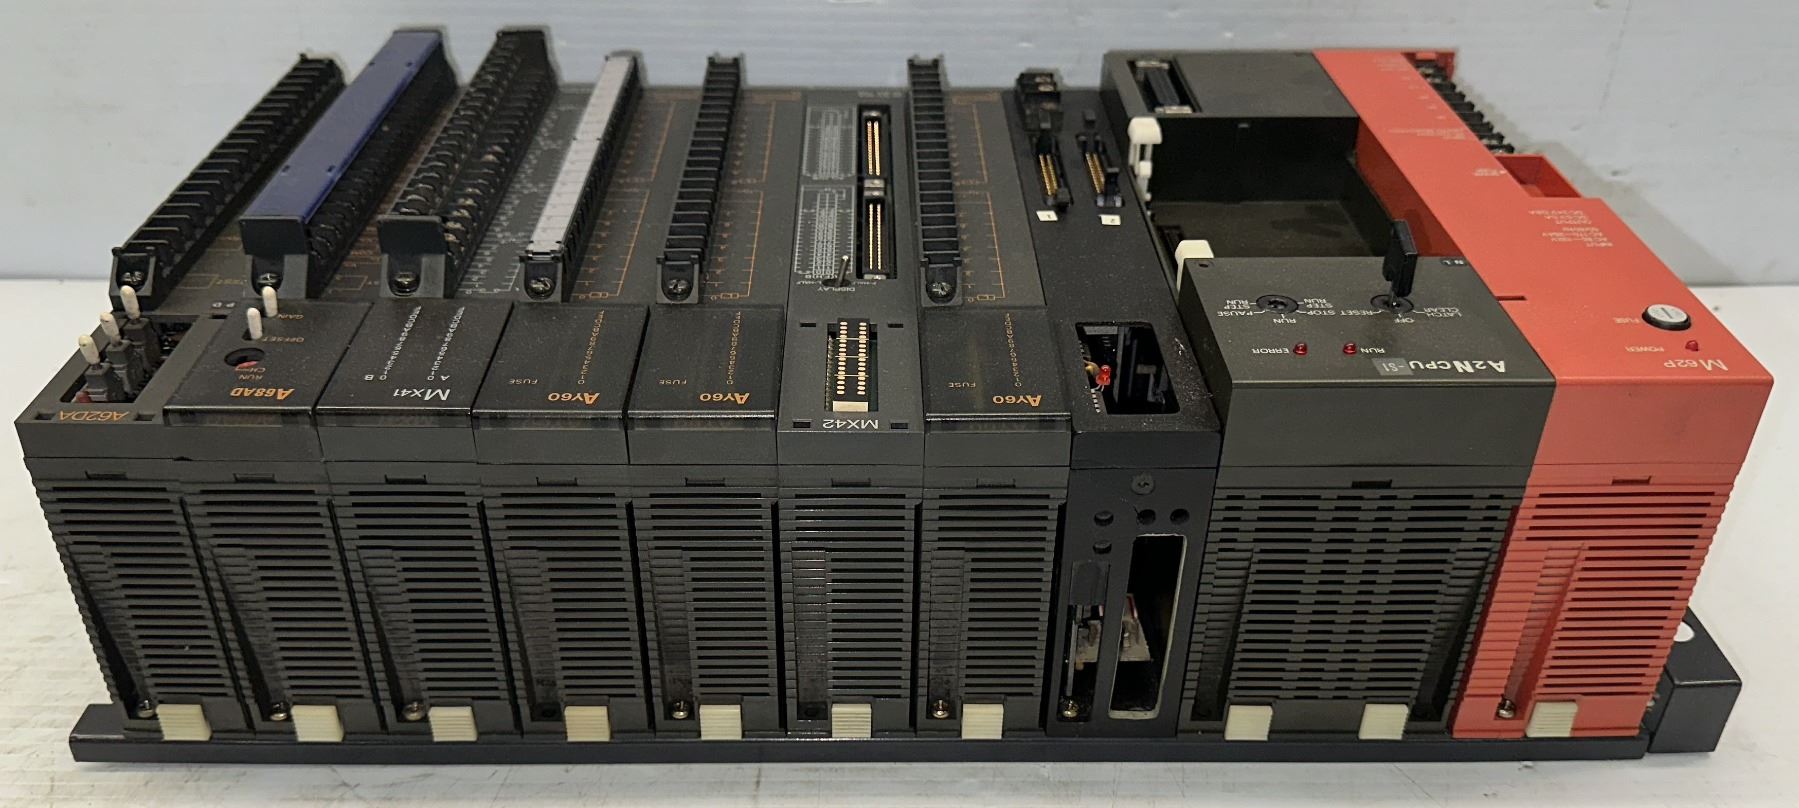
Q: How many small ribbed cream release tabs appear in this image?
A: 10